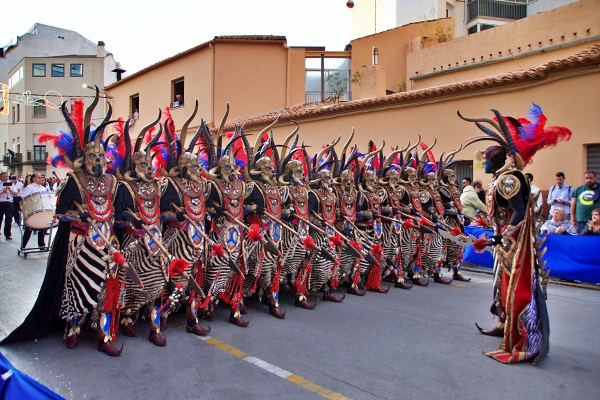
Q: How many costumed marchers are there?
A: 14